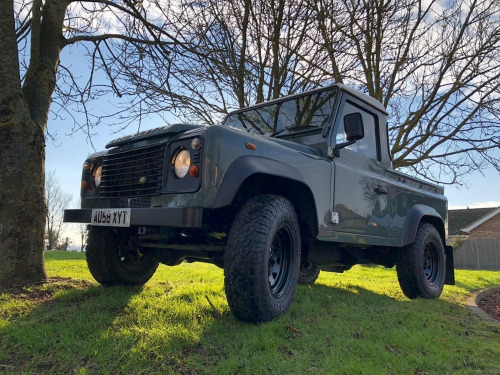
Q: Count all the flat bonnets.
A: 1